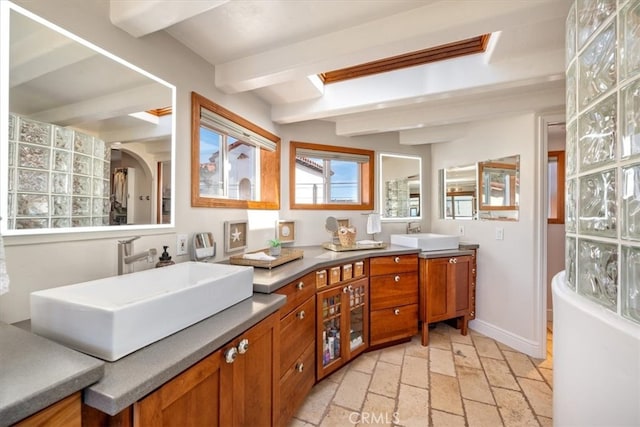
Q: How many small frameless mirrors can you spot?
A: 2